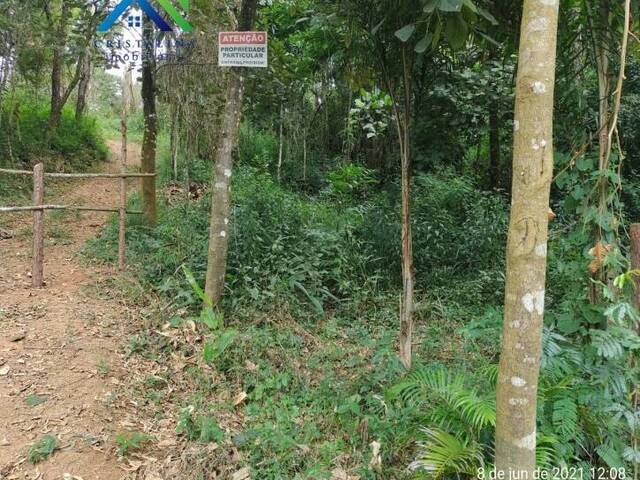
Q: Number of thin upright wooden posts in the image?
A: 2